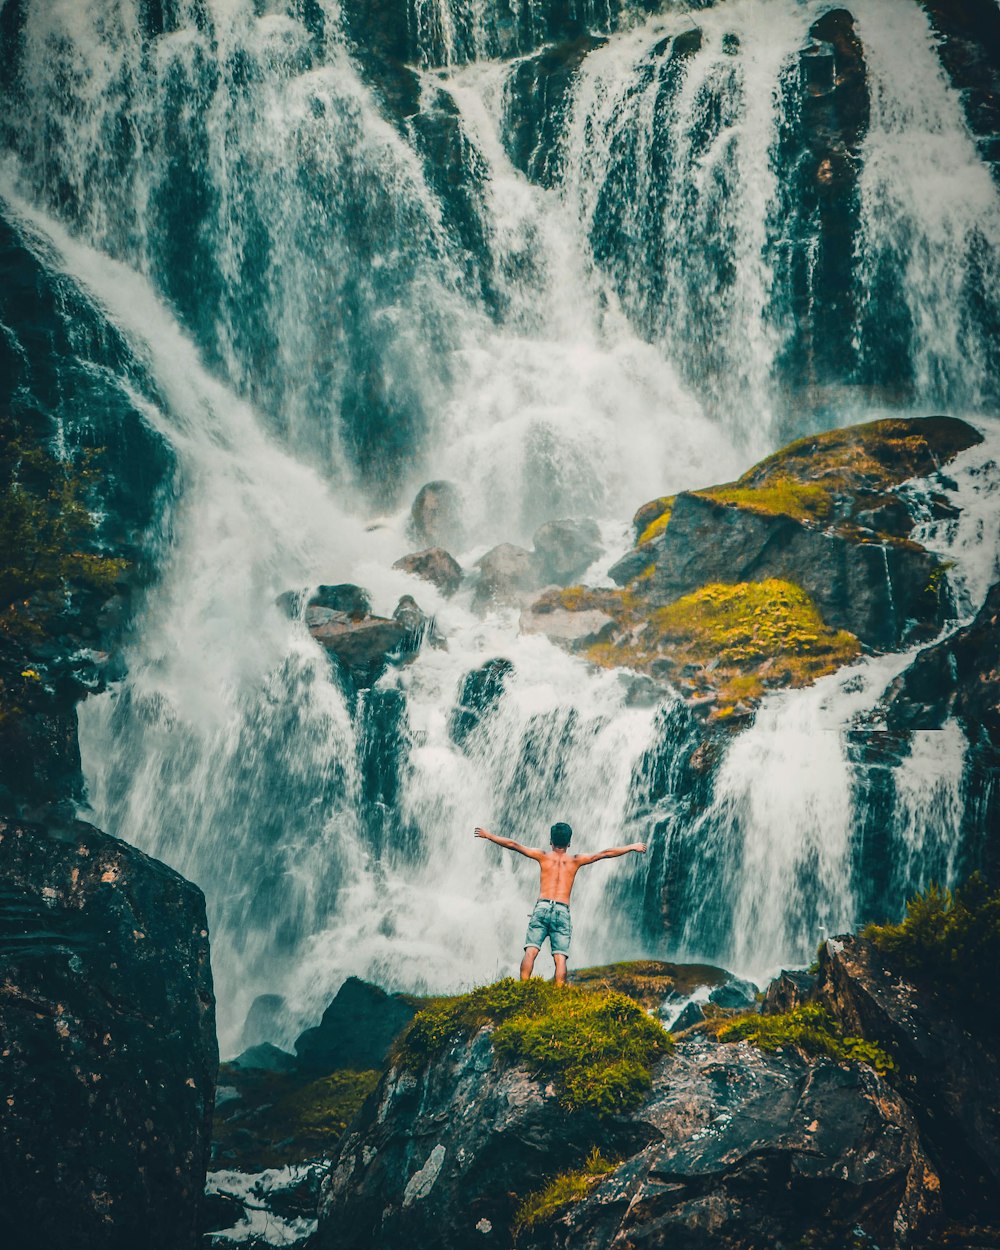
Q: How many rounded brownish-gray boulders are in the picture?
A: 4